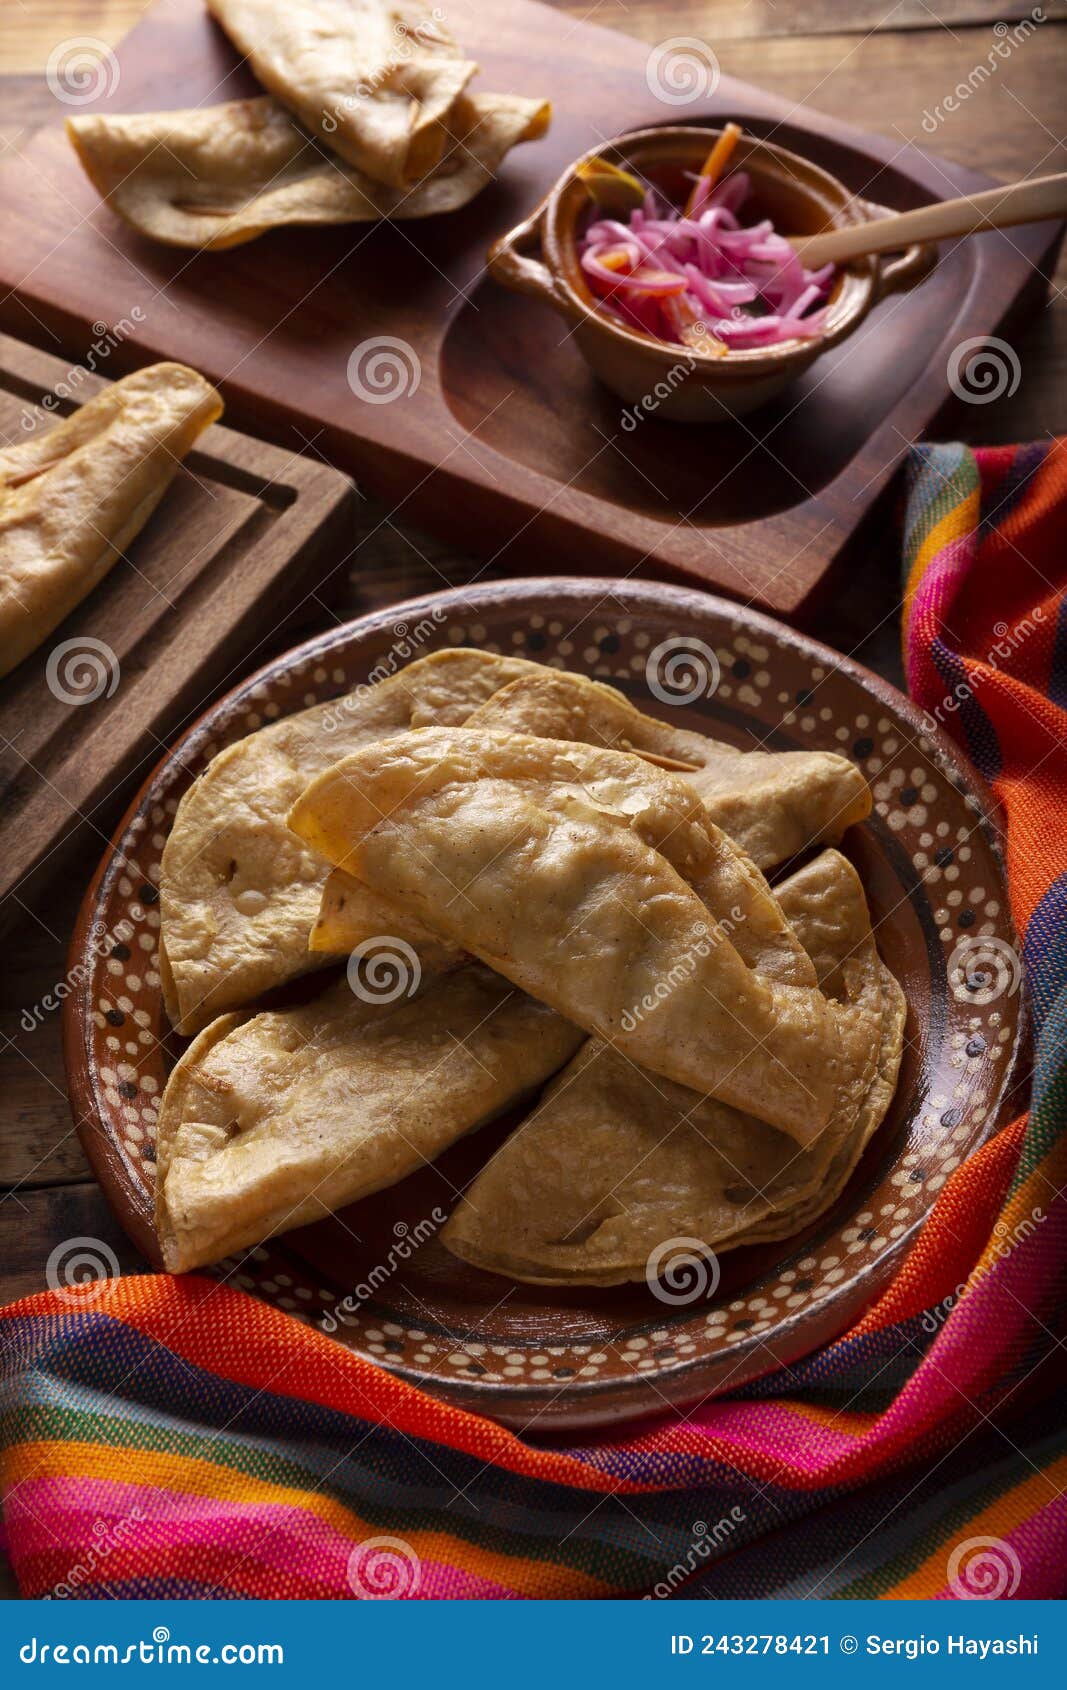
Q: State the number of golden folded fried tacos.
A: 8